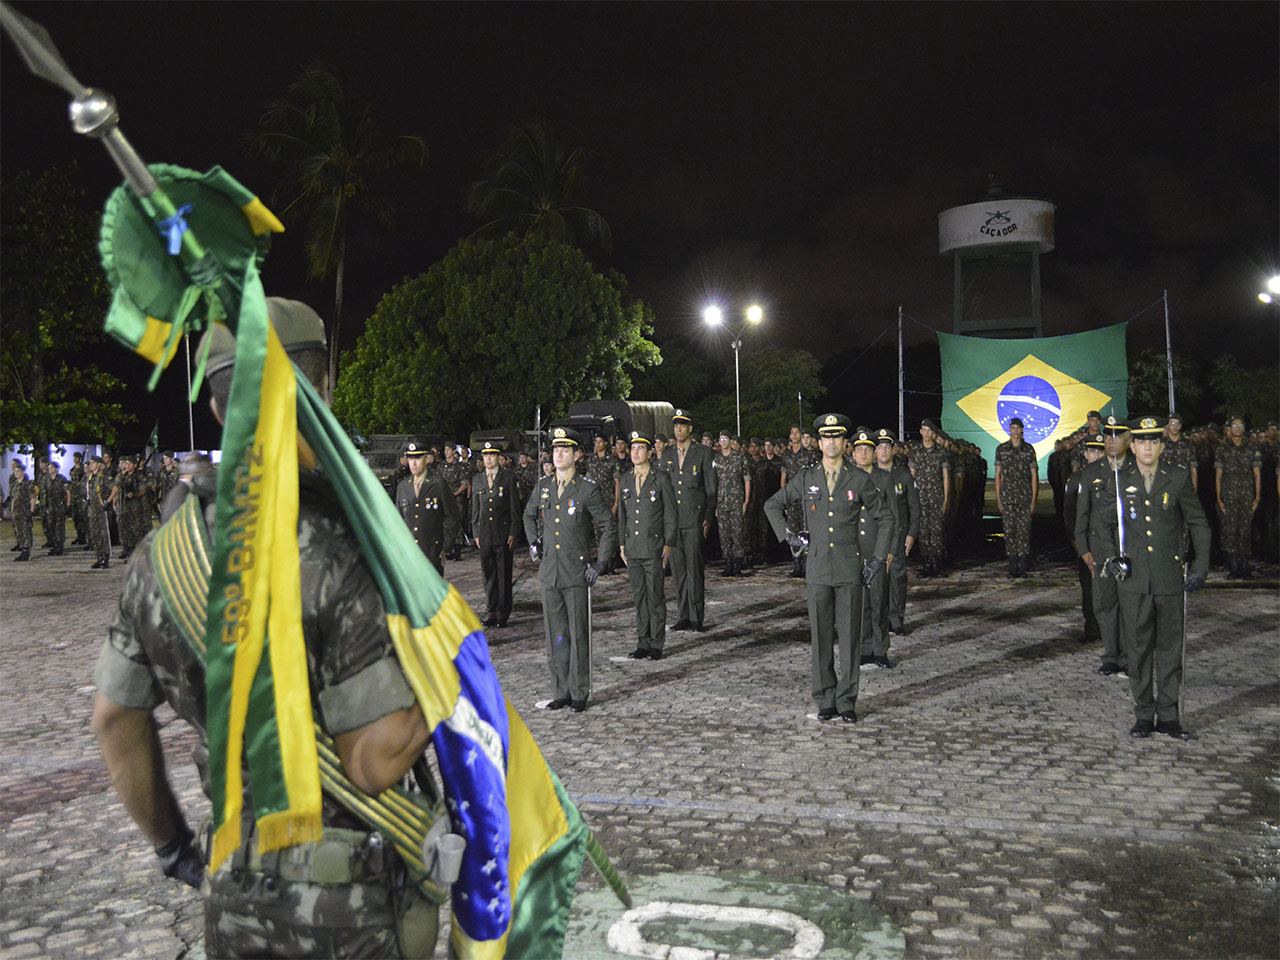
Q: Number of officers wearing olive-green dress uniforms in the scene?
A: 11